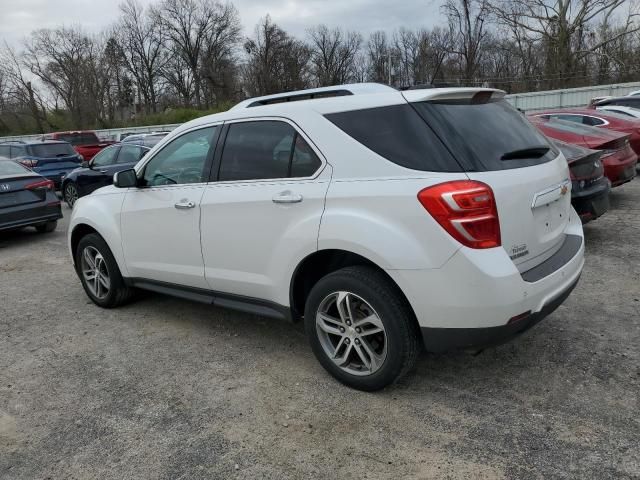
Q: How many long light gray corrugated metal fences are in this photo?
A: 1